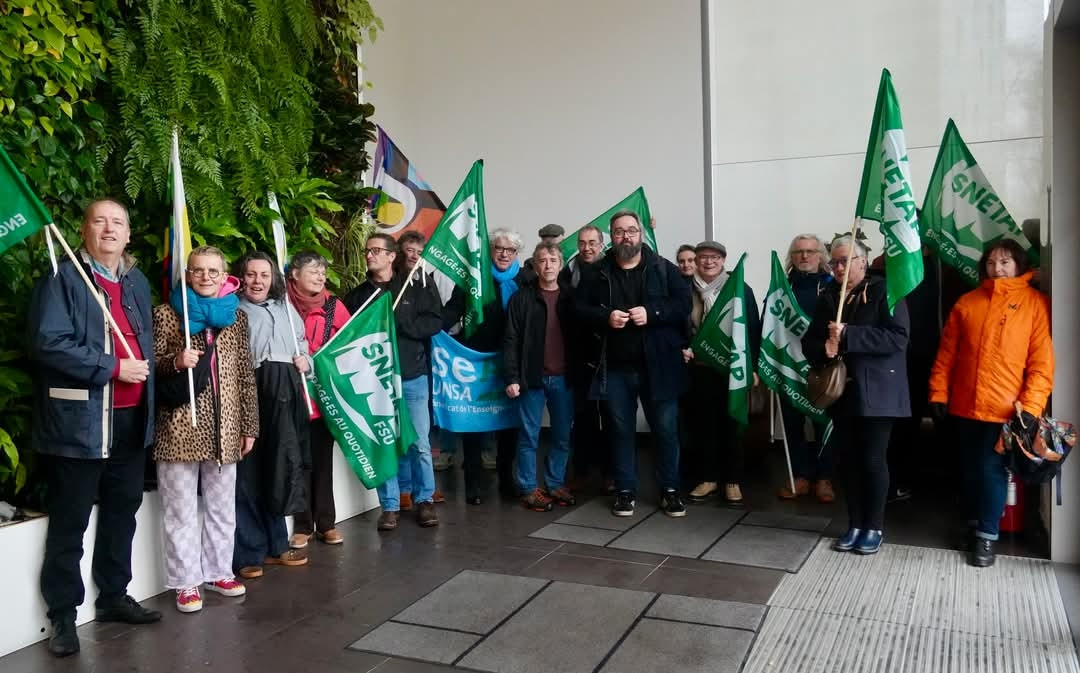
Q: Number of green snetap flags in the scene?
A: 8